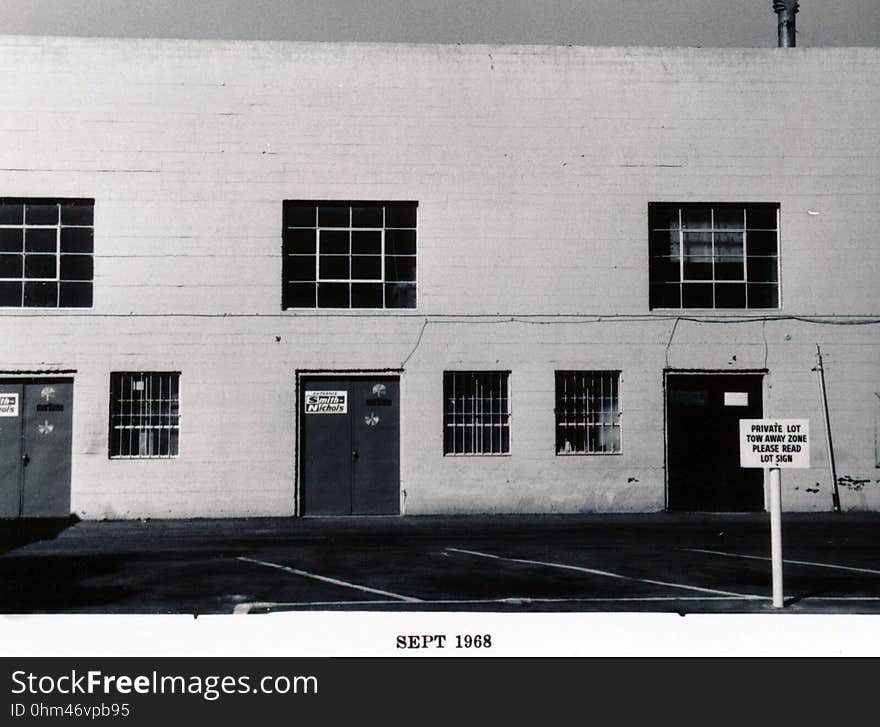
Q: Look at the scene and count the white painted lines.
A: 4